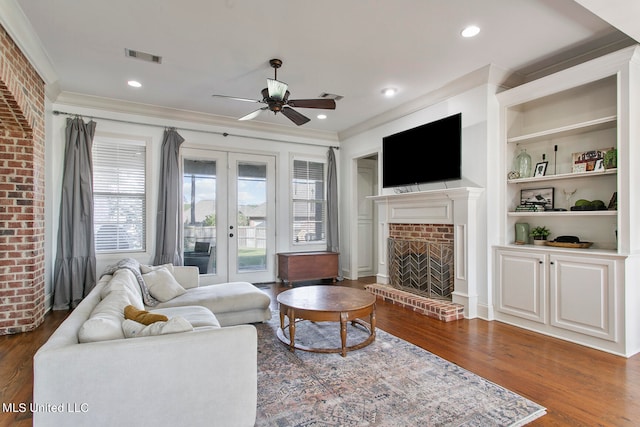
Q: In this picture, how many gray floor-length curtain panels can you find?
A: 3